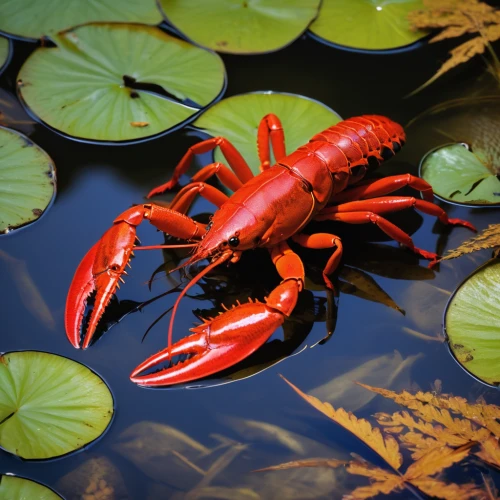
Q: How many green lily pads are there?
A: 11